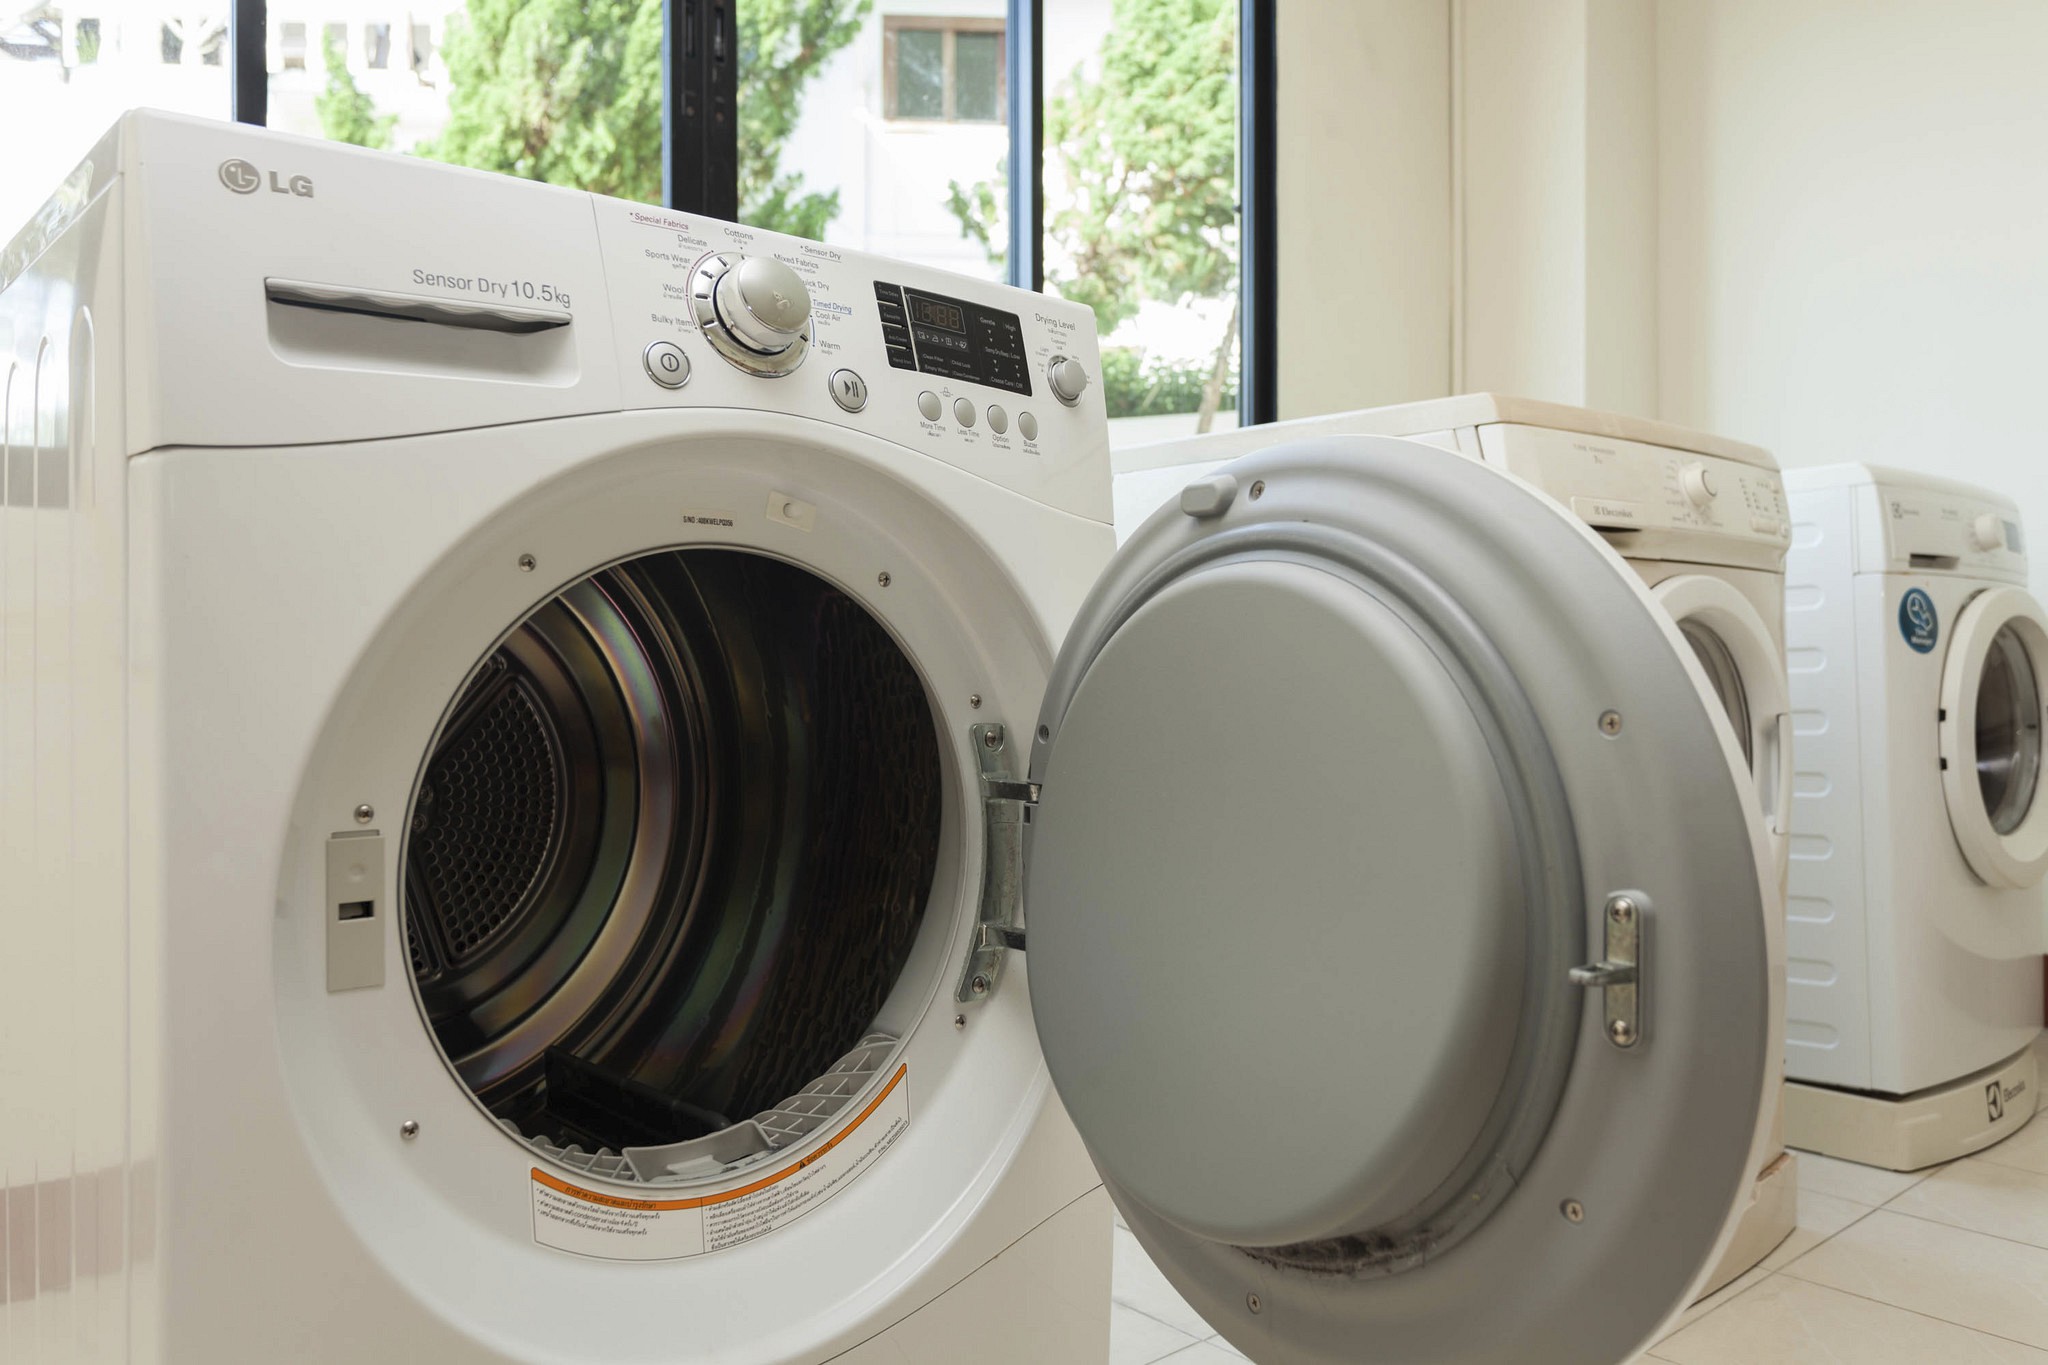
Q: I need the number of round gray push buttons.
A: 6